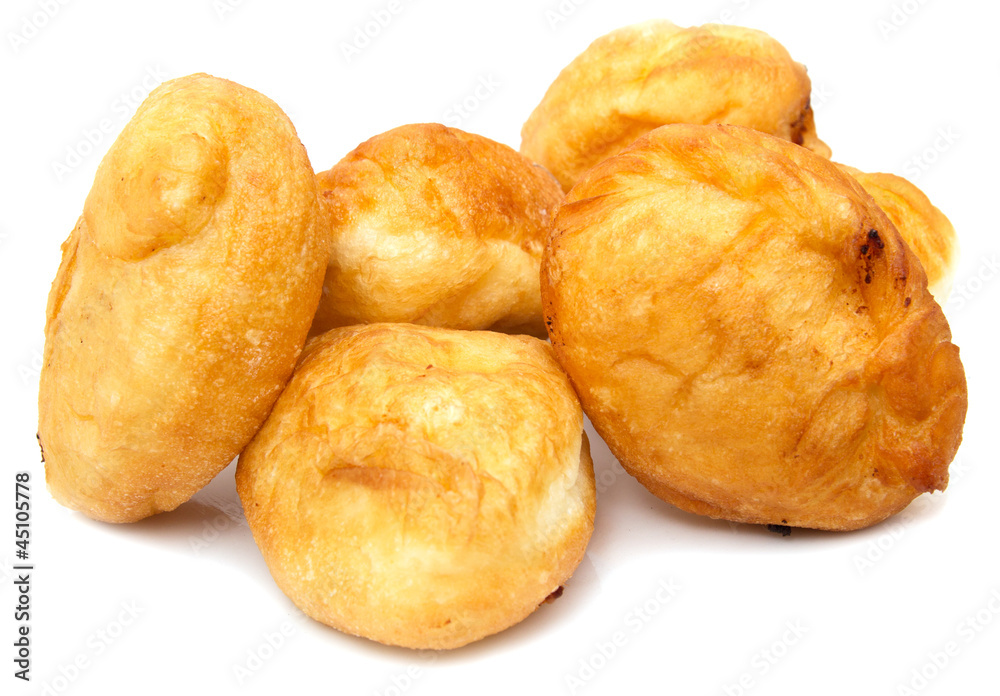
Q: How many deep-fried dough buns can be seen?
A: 6